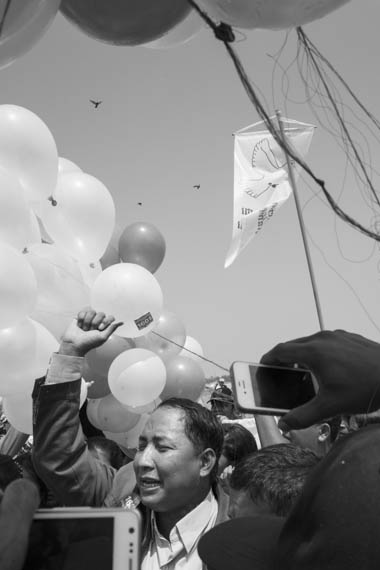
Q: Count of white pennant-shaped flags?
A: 1